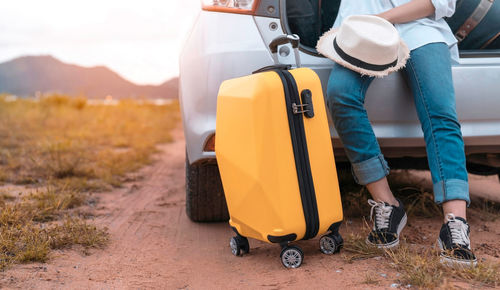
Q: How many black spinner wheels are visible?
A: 3